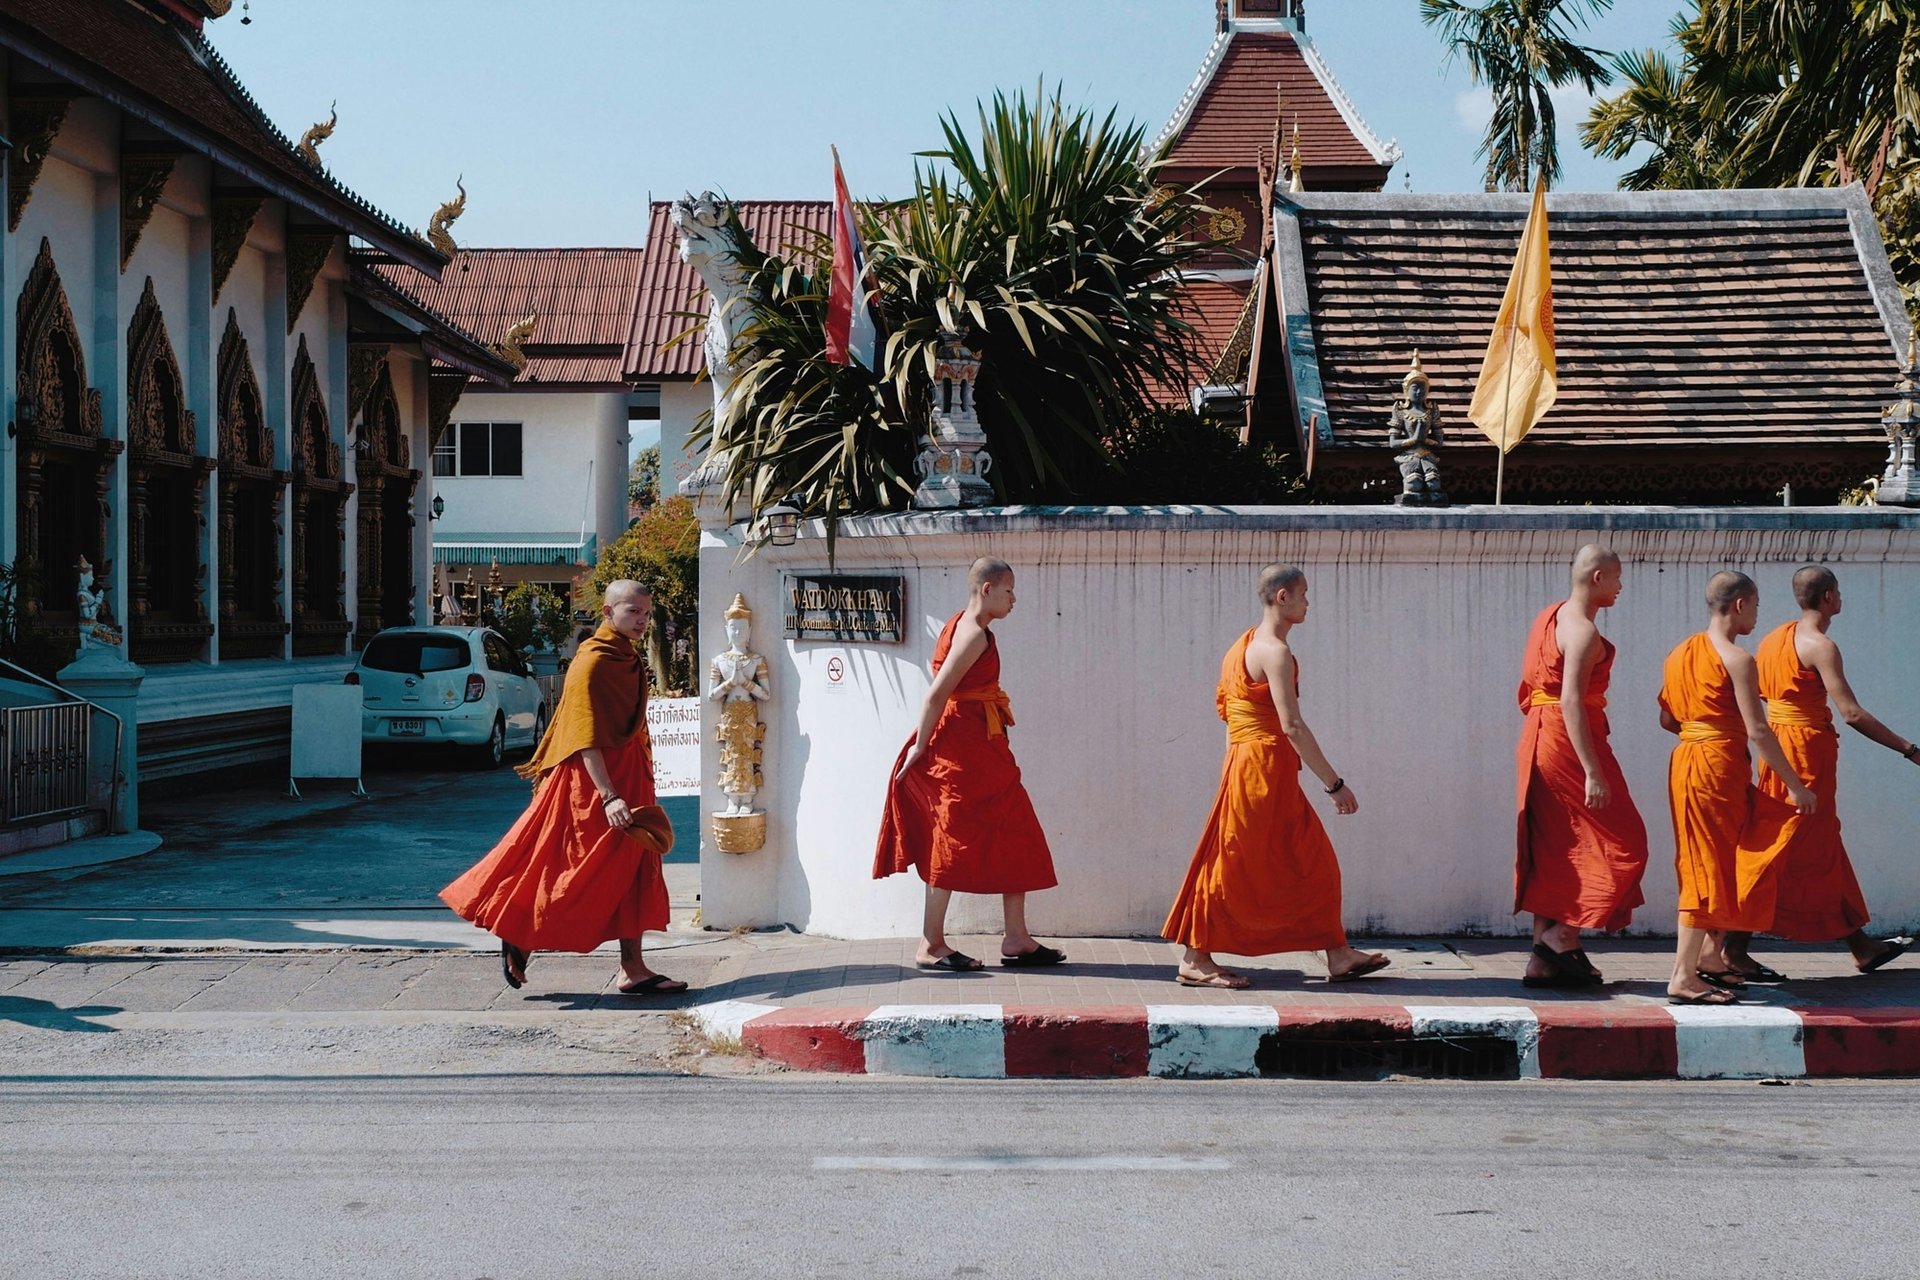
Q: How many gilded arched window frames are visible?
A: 5